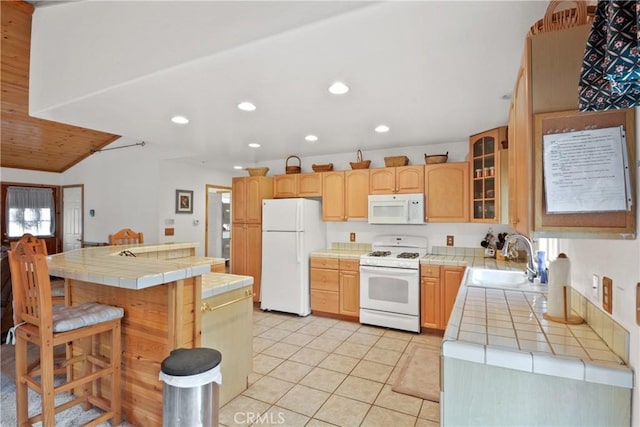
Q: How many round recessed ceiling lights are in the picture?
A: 7